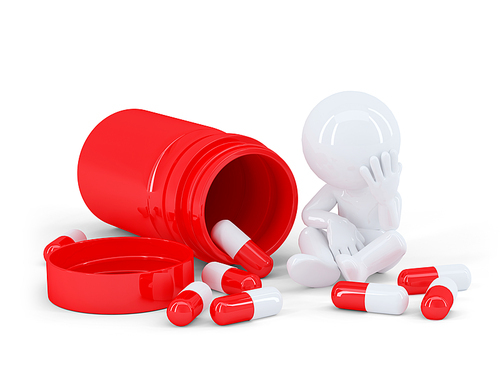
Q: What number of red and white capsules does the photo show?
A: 8